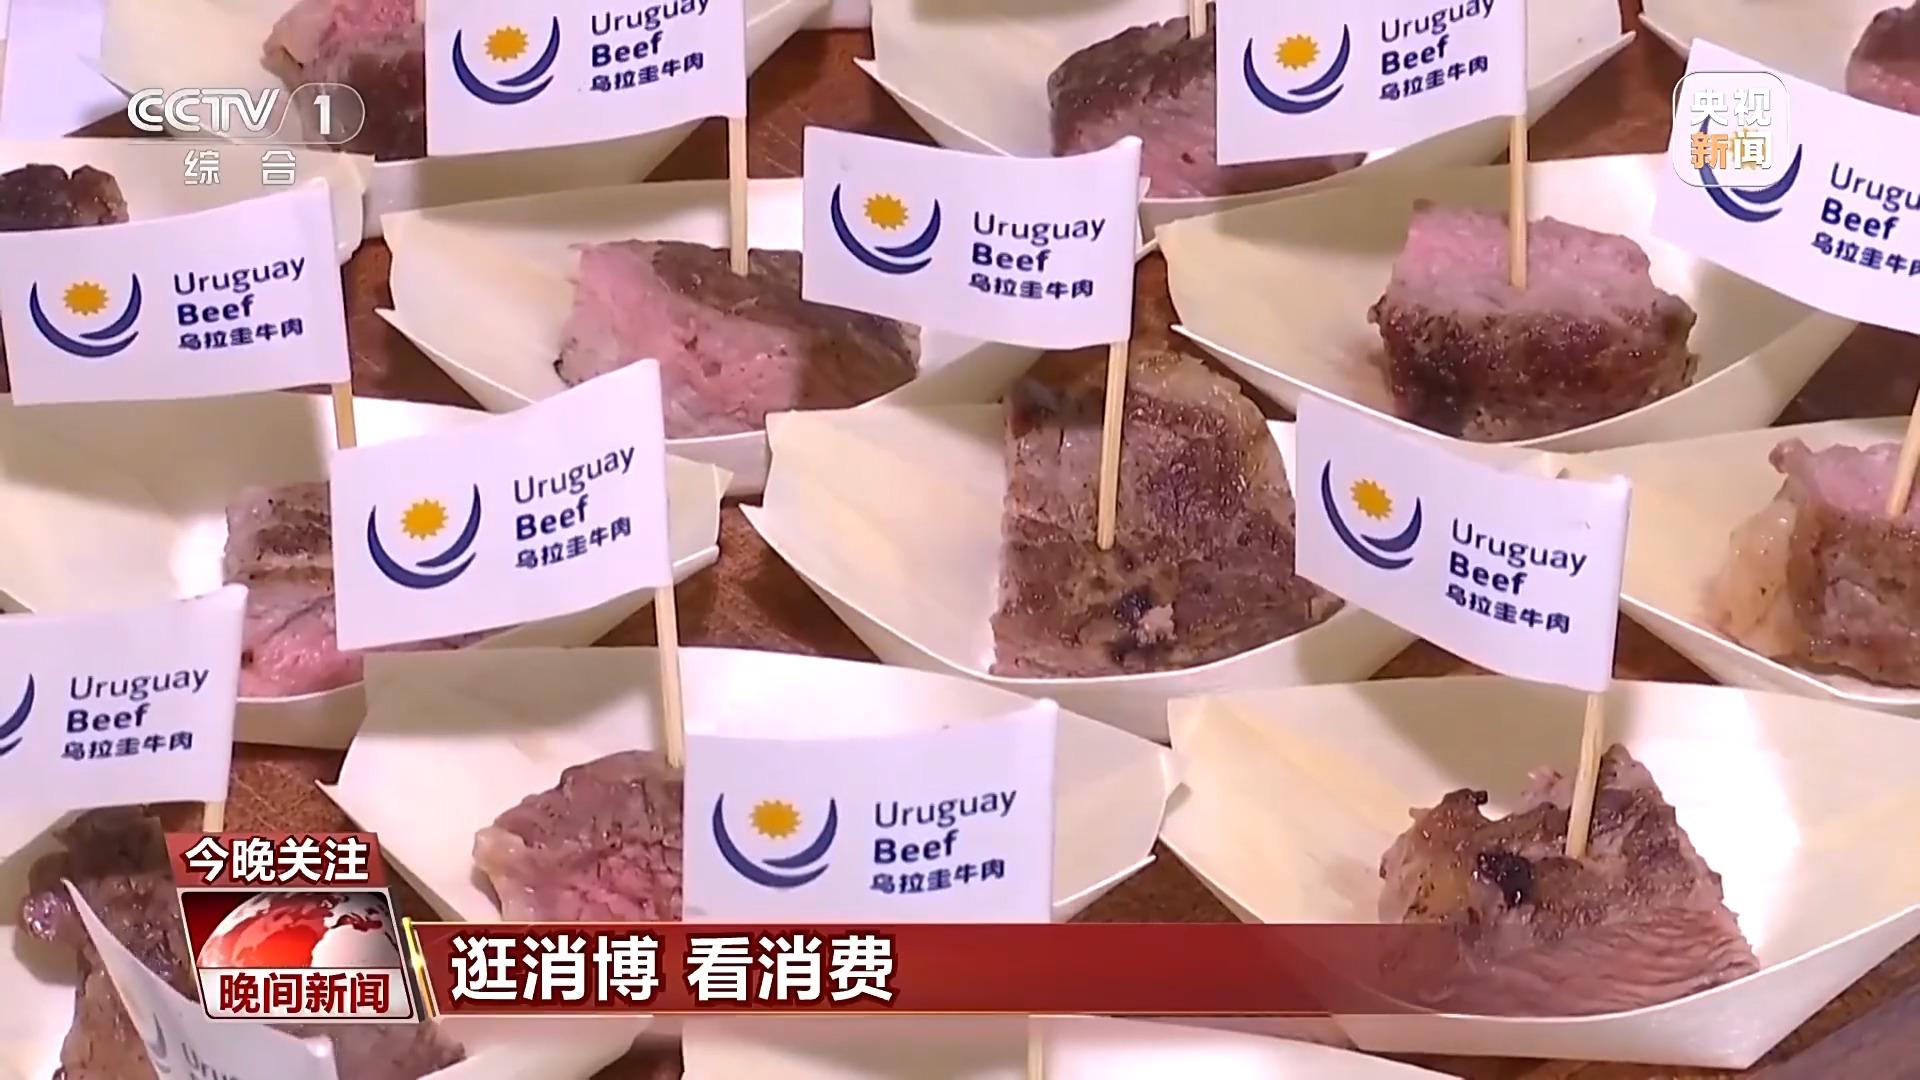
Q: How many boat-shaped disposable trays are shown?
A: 13